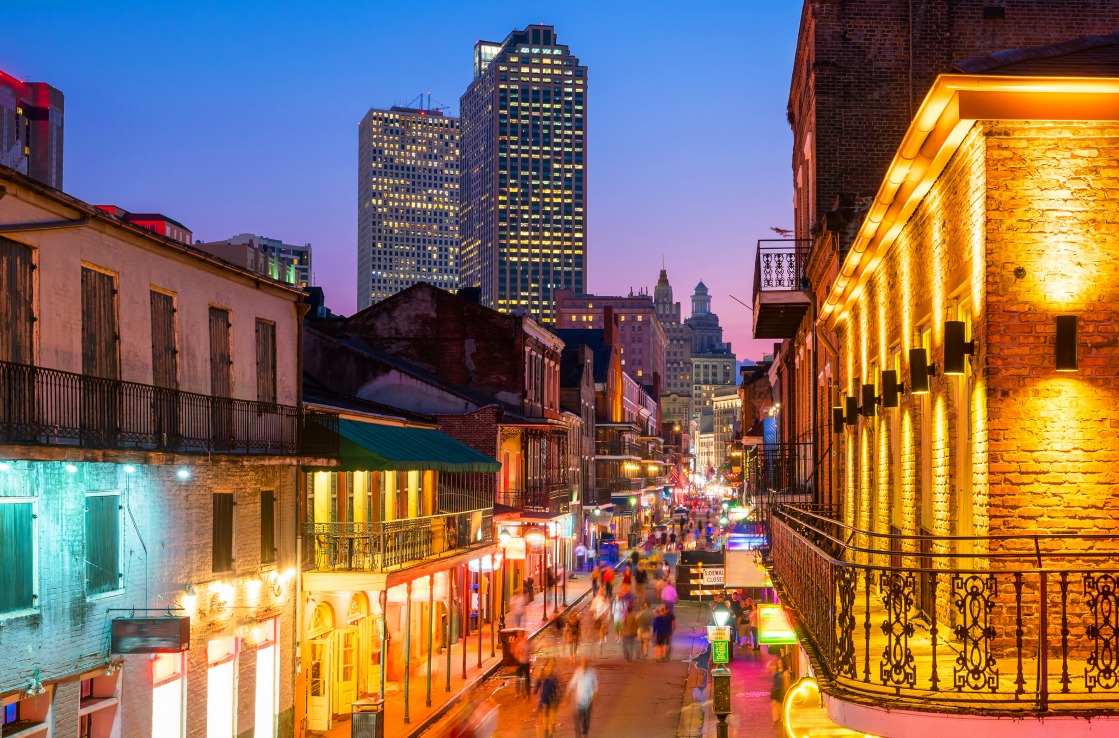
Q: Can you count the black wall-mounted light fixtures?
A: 7